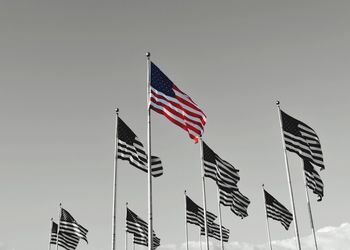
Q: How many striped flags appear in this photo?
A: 13